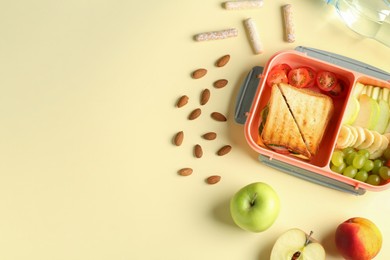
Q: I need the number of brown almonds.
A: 13